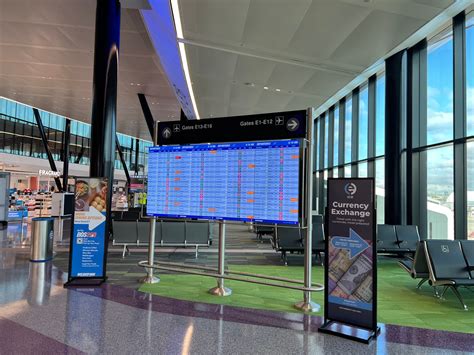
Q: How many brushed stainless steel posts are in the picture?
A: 3